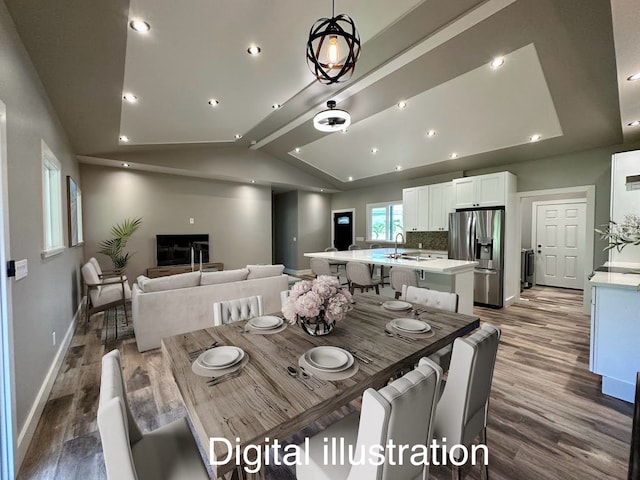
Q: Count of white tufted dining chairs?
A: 6